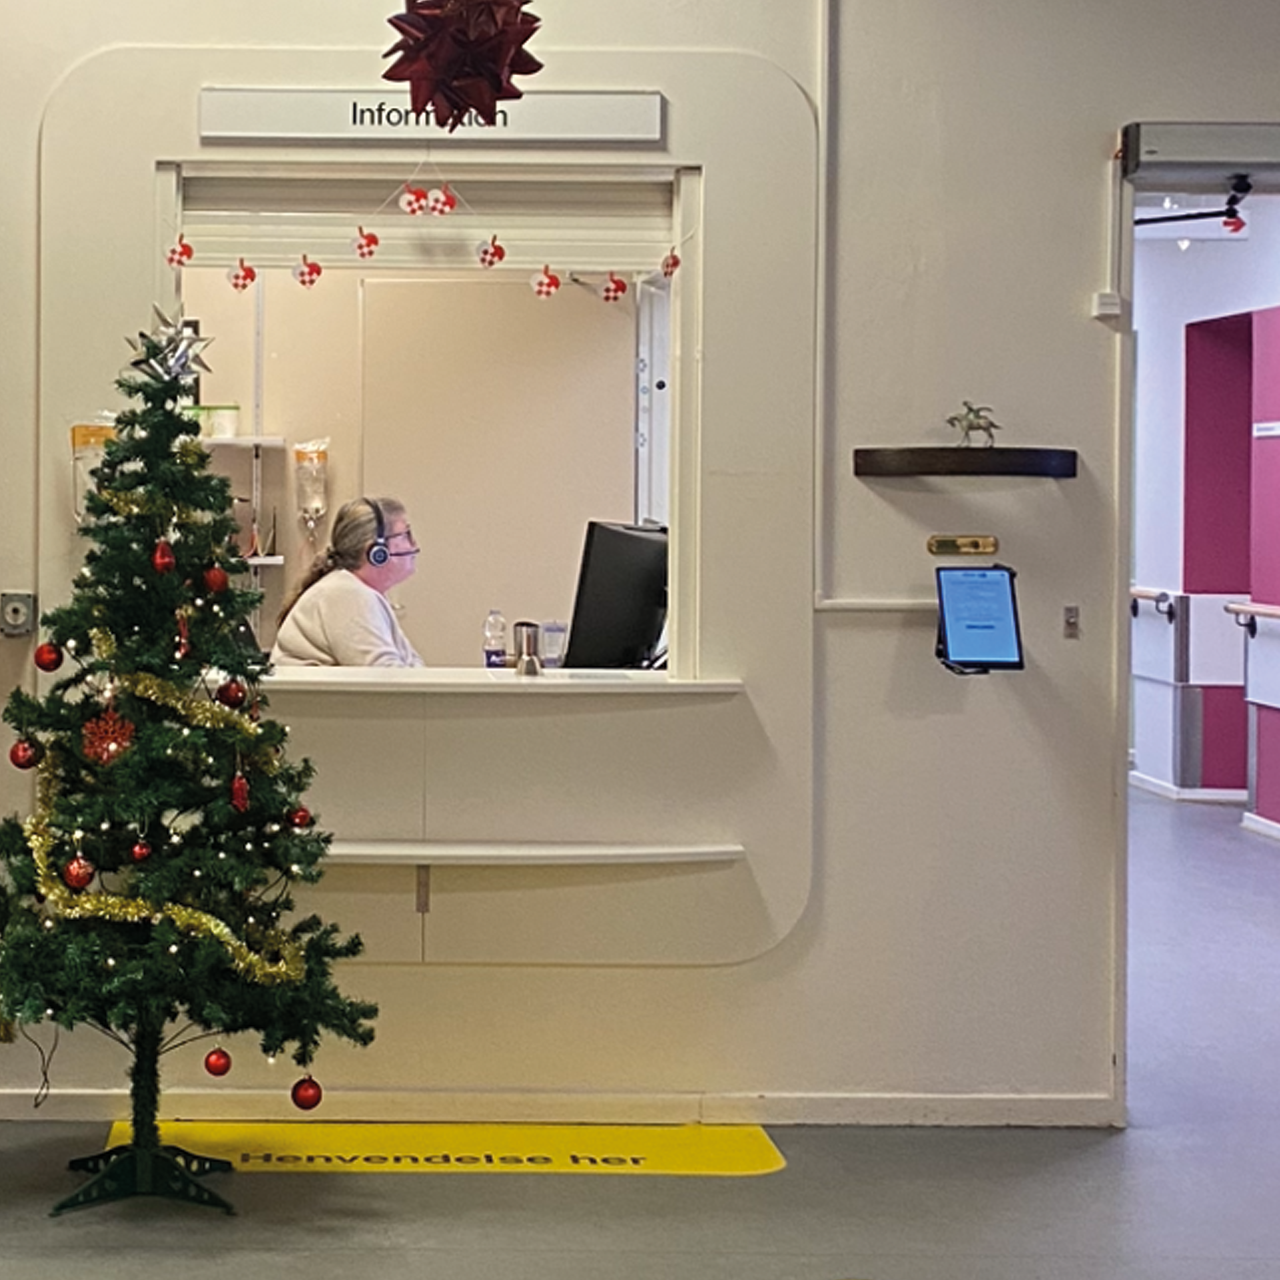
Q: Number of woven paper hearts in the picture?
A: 10